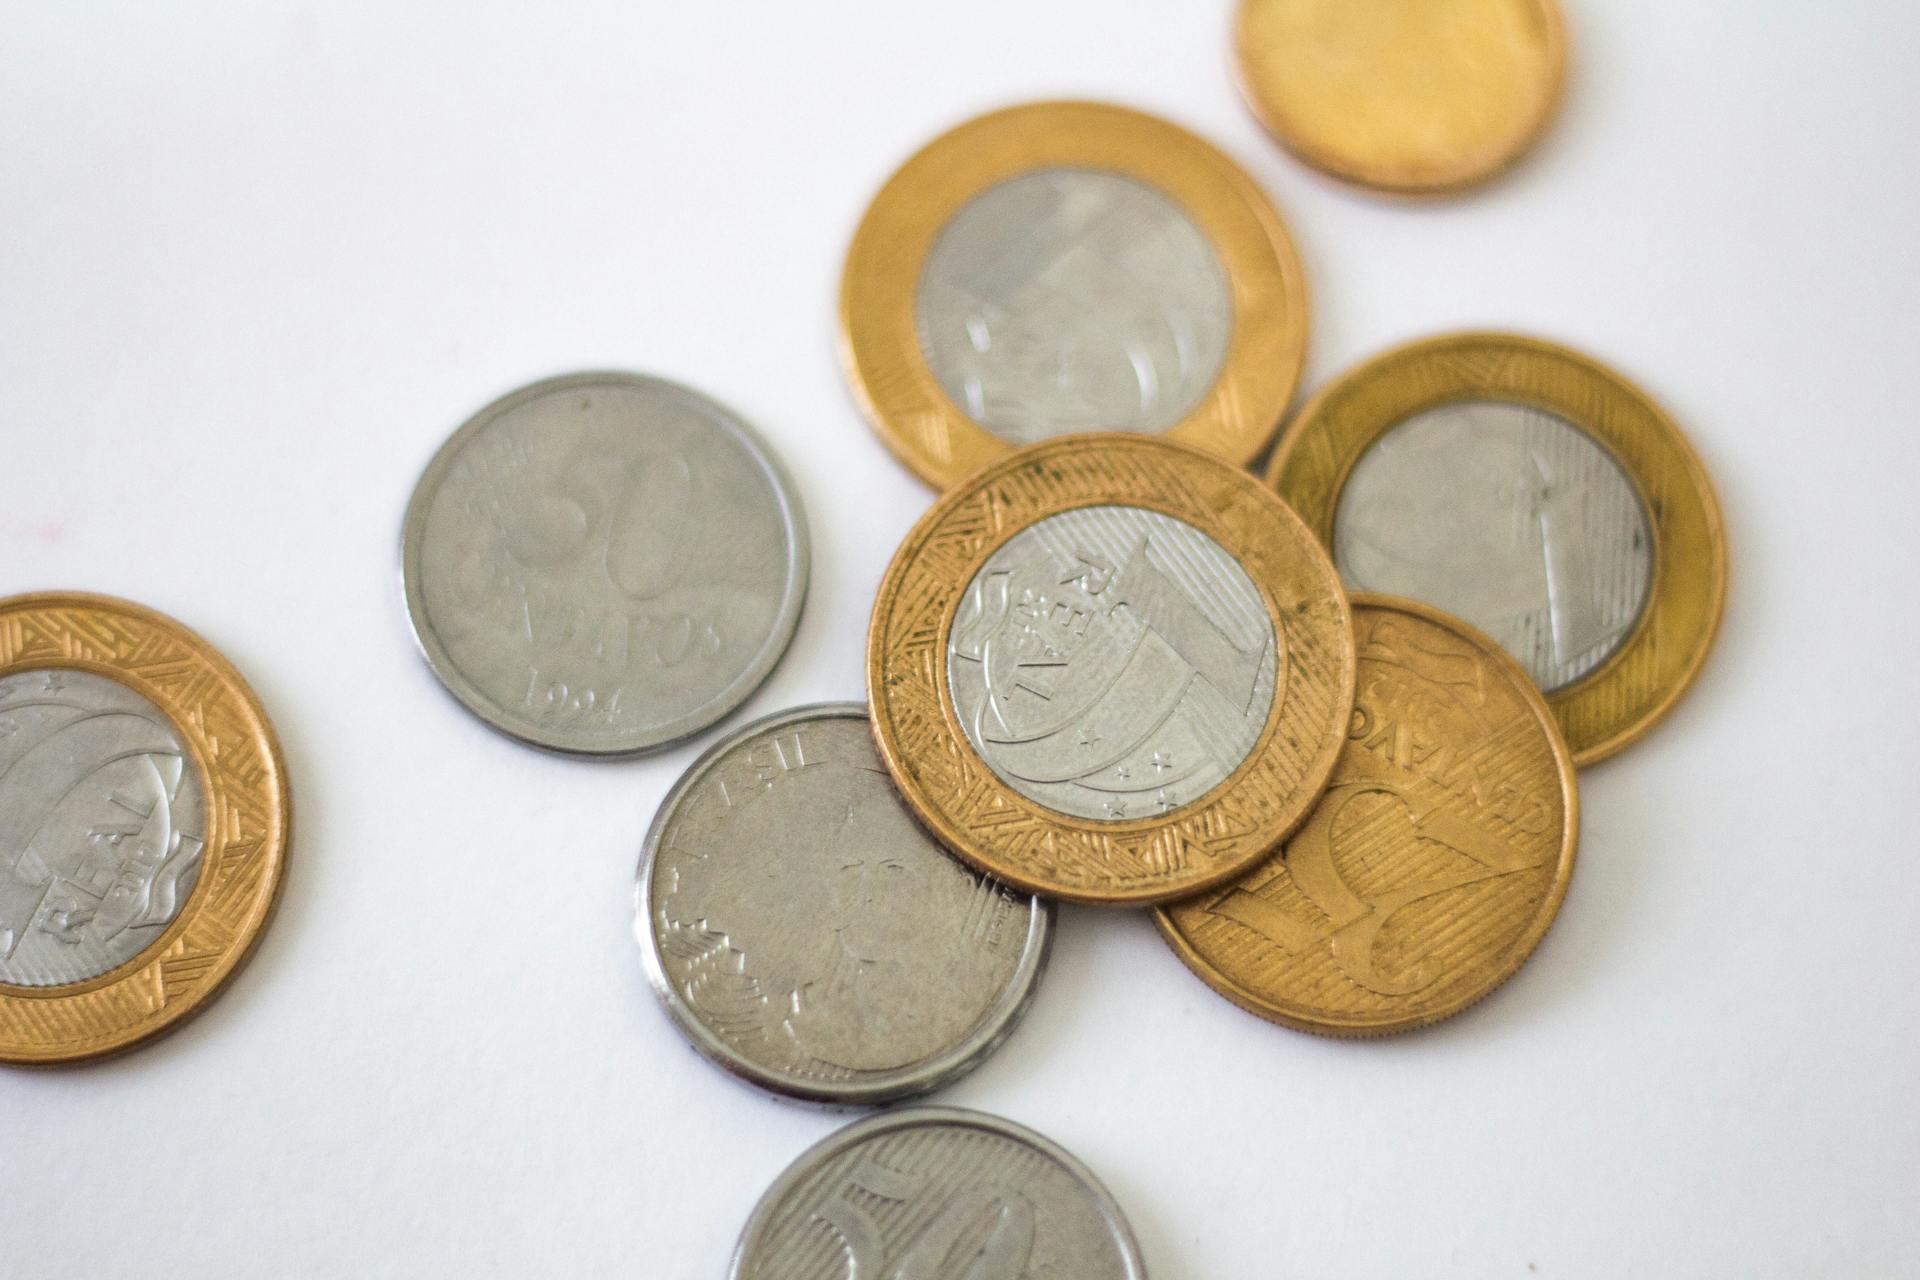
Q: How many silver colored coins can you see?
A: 3